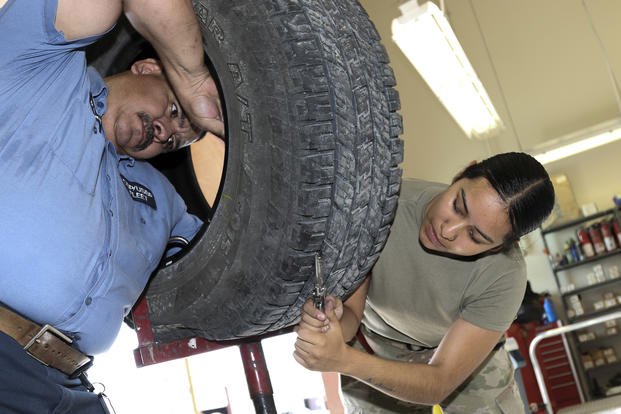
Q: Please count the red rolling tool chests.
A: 1